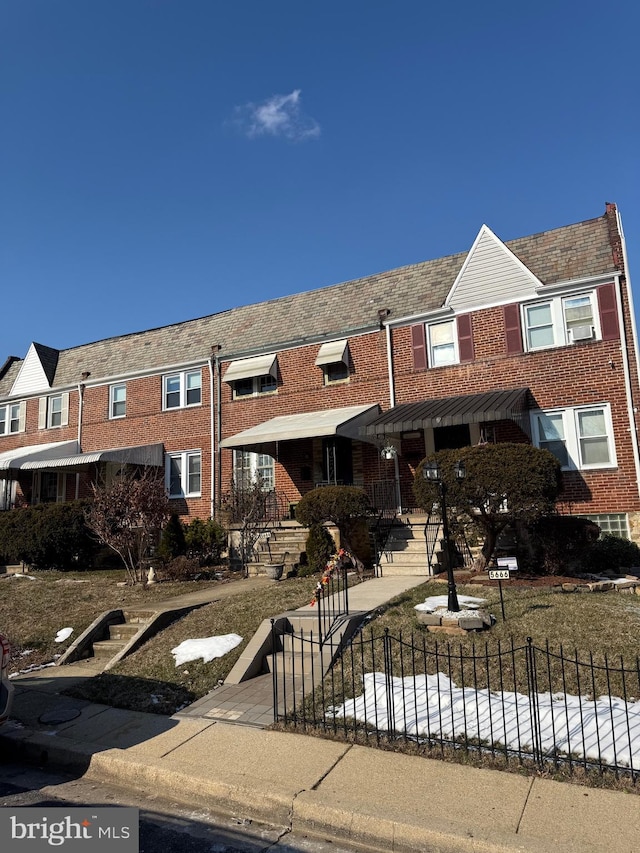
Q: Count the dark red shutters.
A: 4